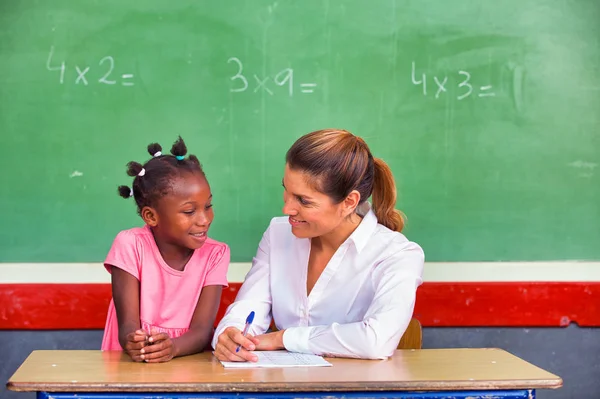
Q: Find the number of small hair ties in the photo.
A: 4